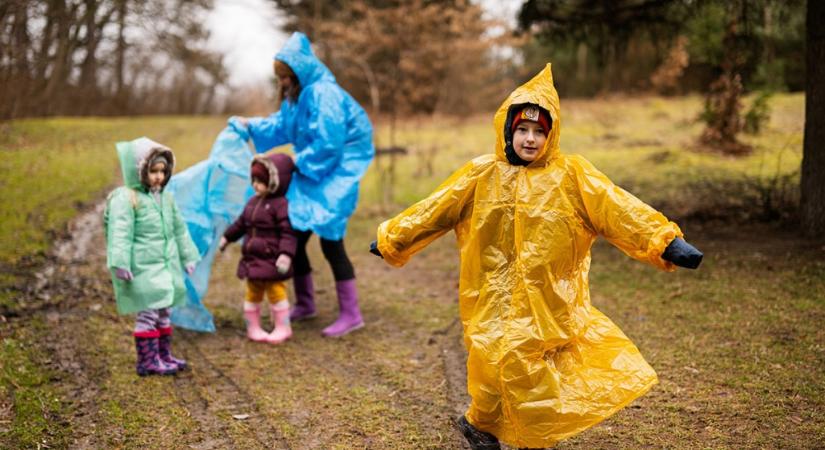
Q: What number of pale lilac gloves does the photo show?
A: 2